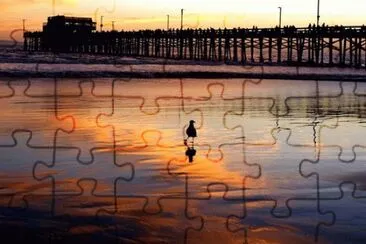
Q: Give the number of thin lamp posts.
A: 7